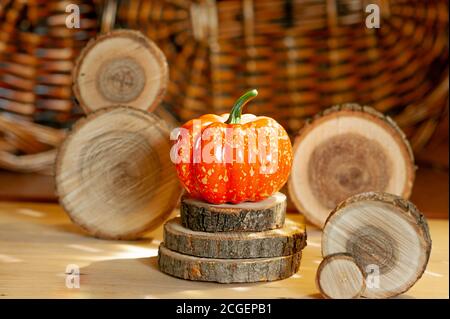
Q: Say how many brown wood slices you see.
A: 8